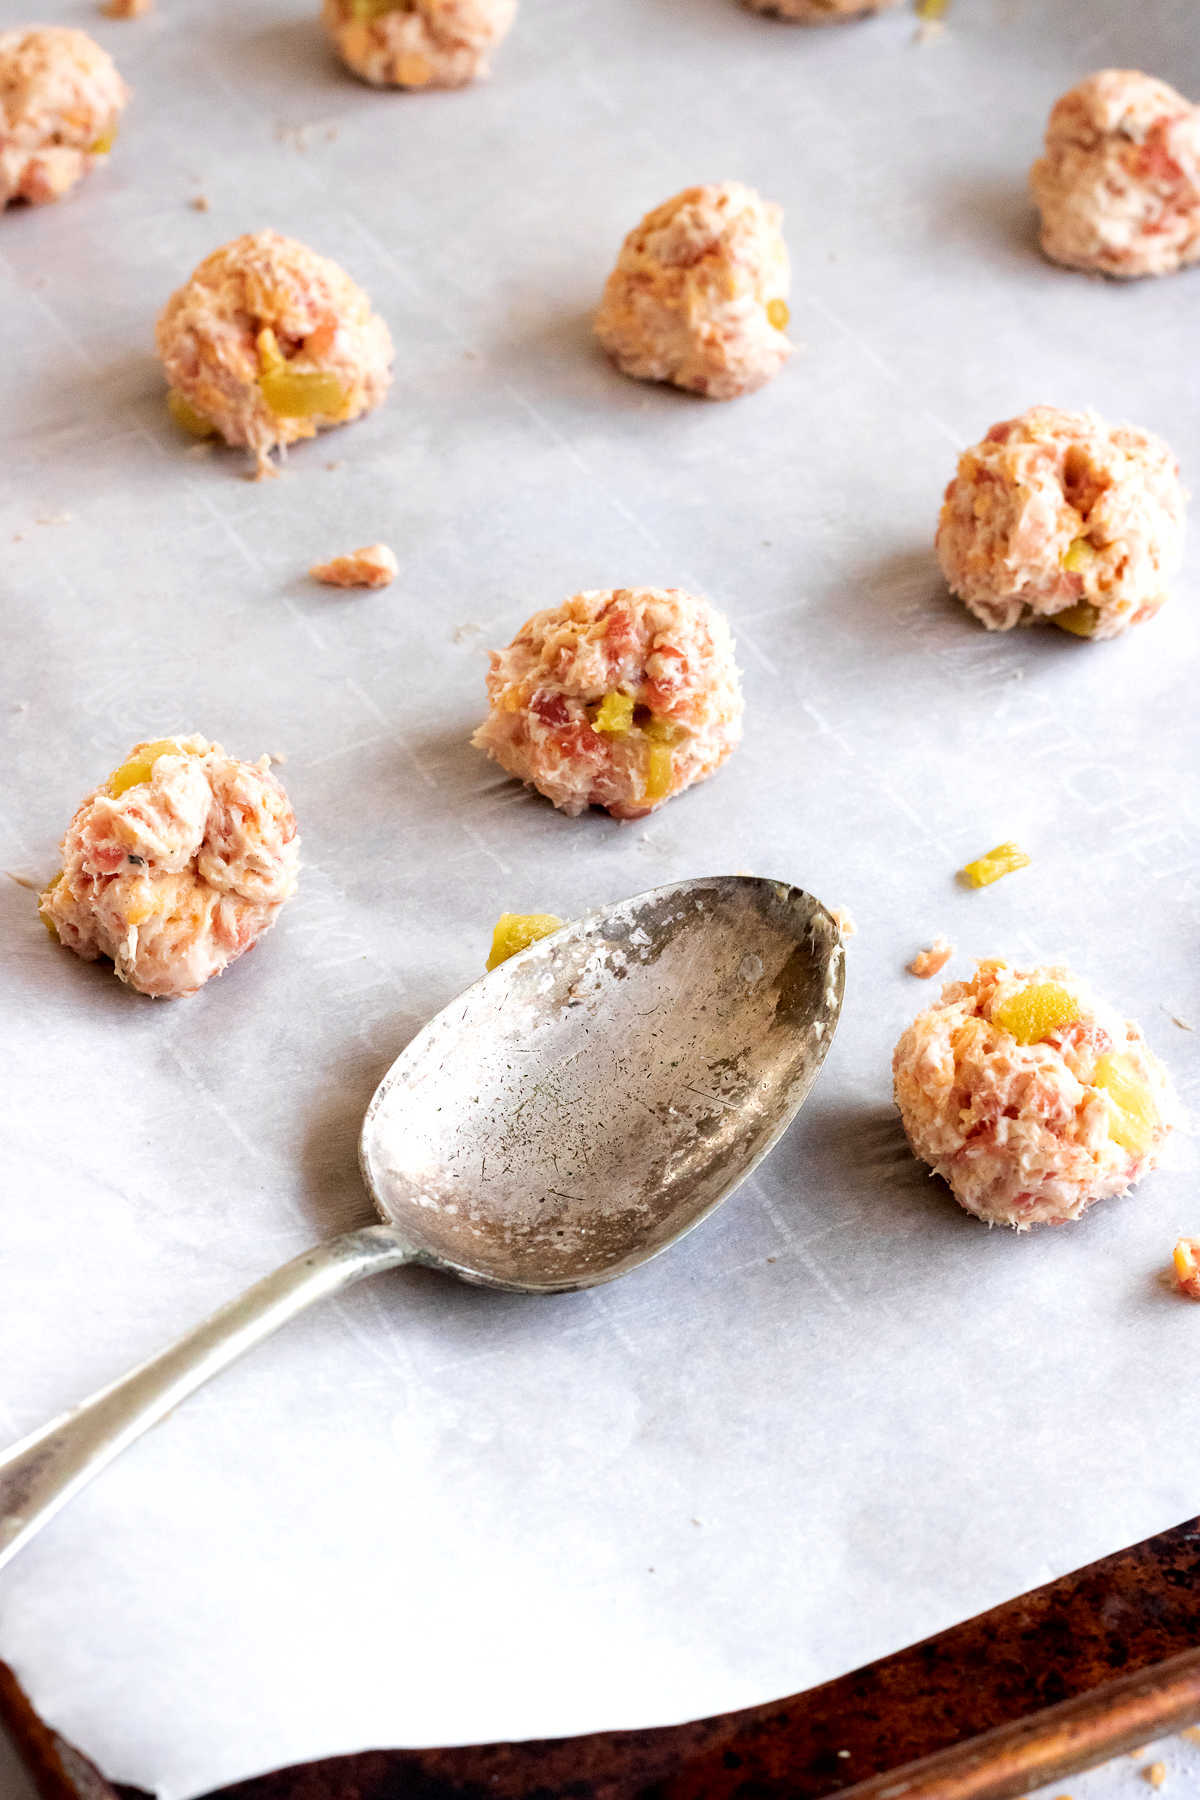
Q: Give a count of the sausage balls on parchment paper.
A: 10